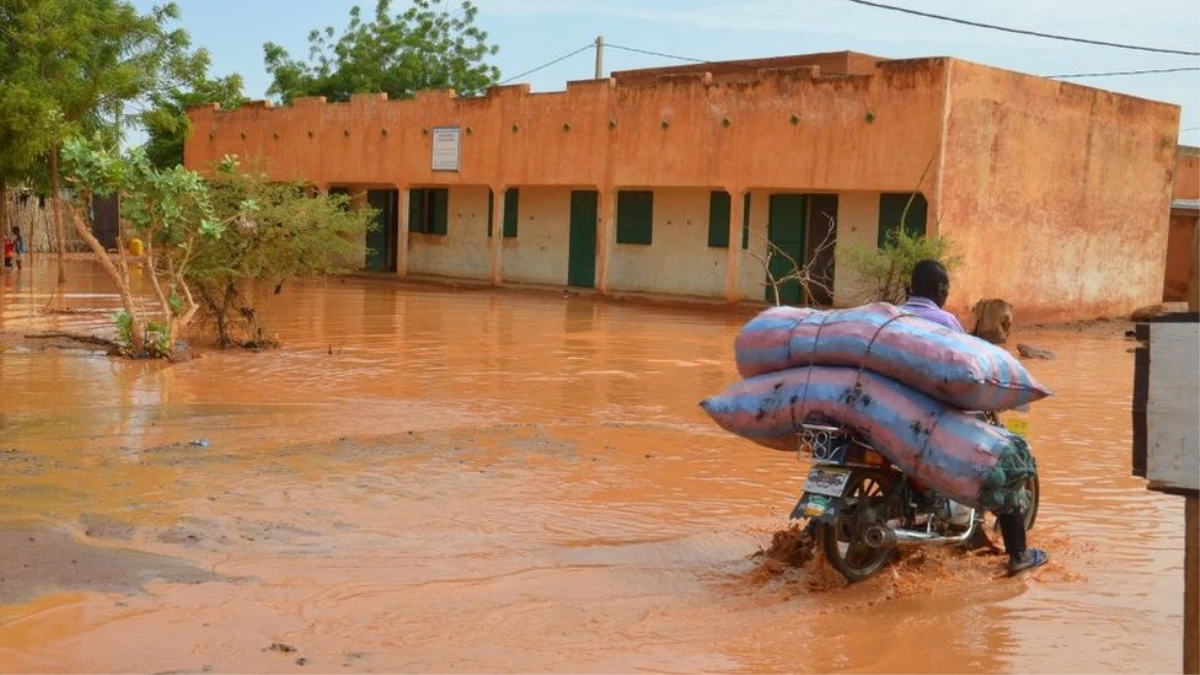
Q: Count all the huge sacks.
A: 2